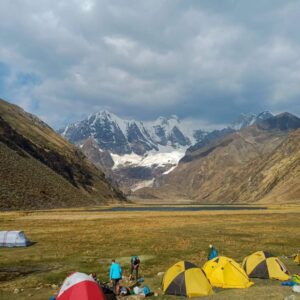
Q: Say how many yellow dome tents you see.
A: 3